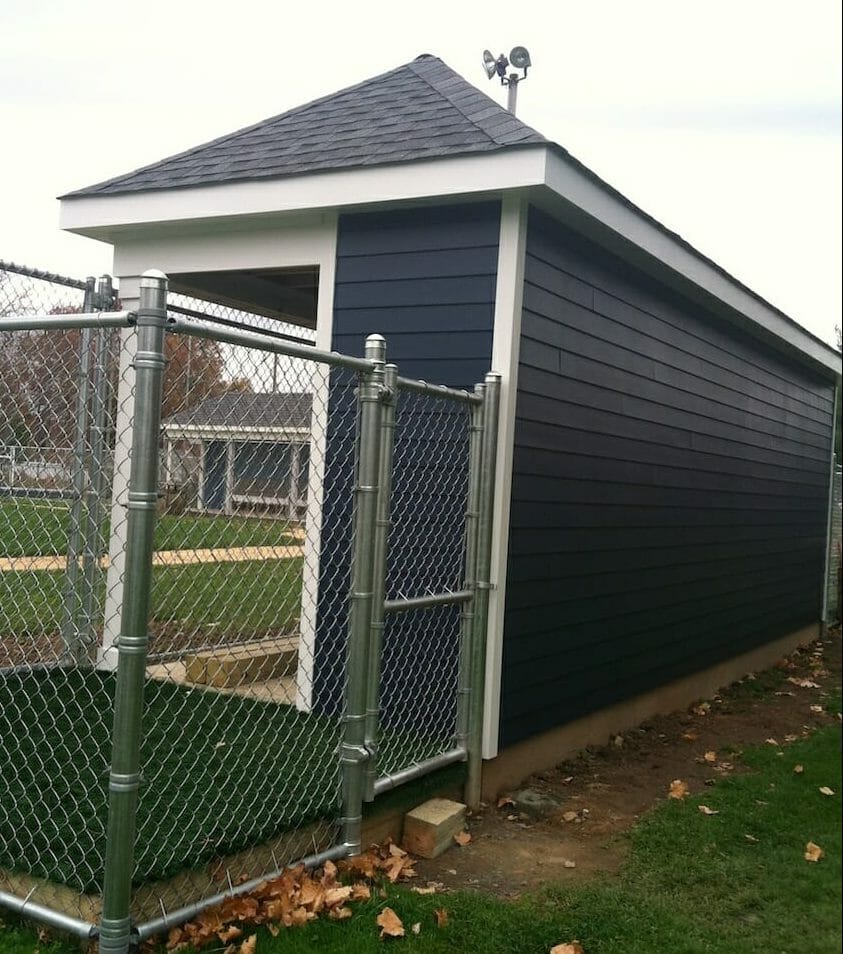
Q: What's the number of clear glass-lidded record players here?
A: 0